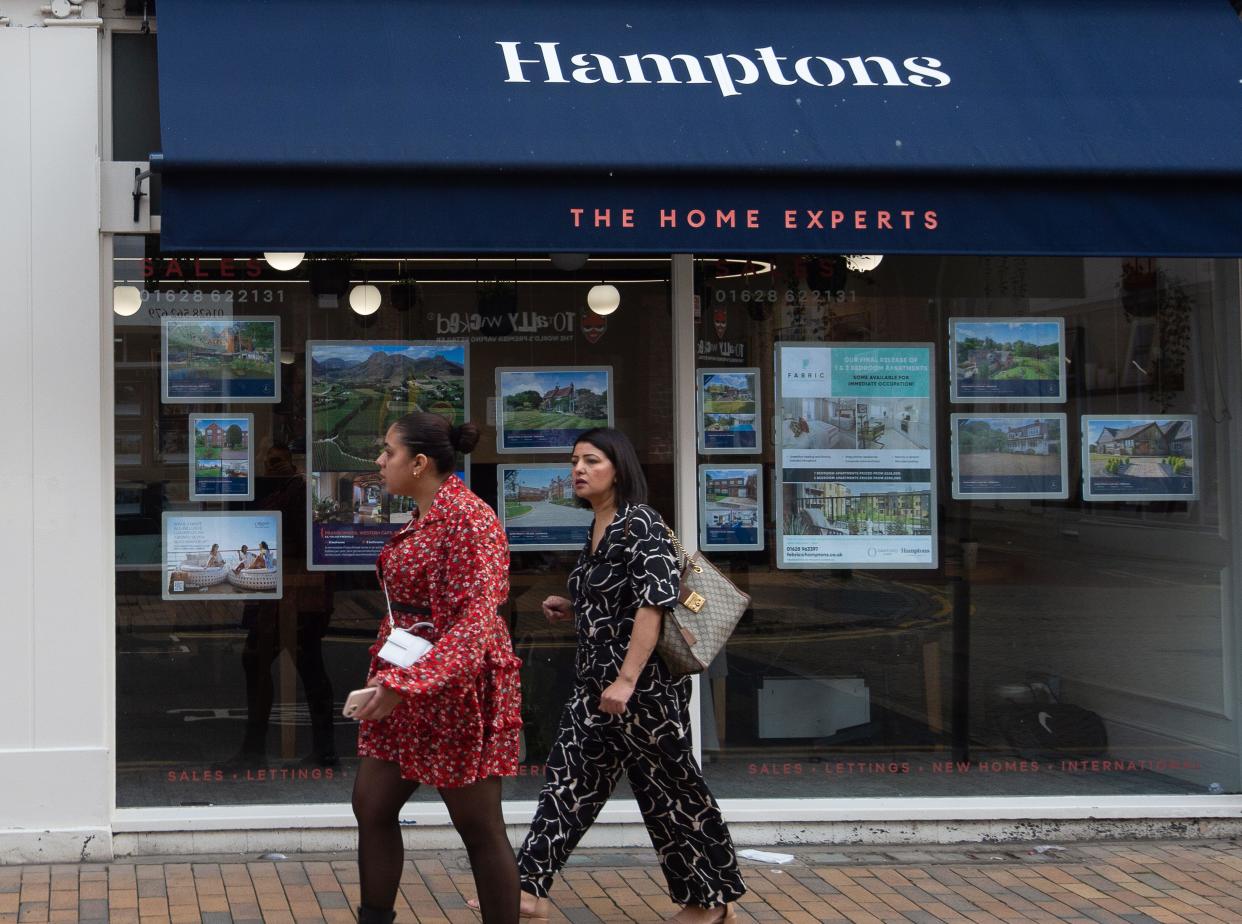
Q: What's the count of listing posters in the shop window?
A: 12